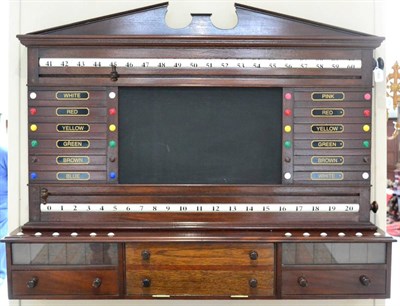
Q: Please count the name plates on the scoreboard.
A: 12